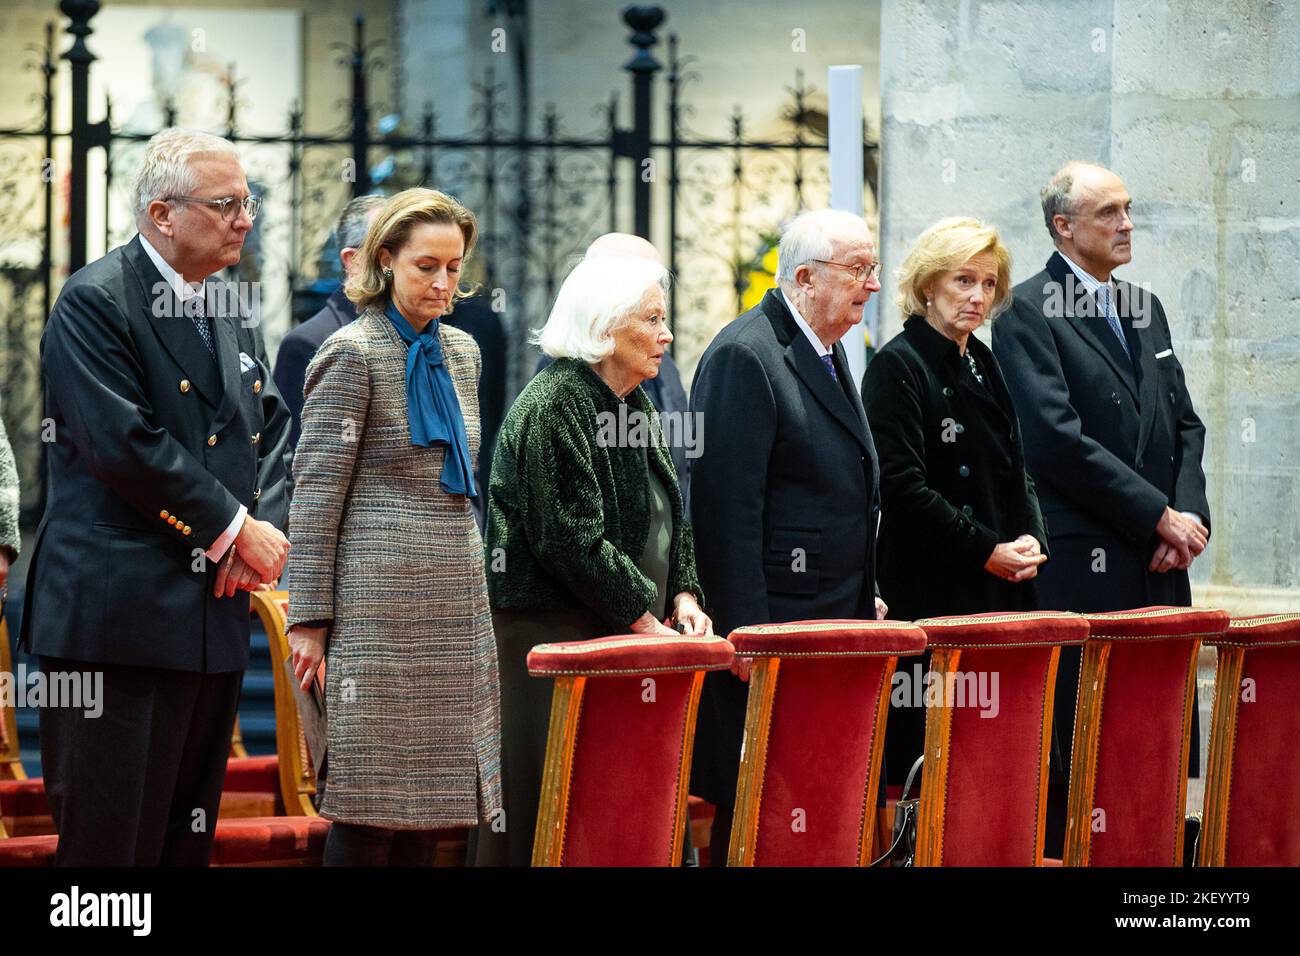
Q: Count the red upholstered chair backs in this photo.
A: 5